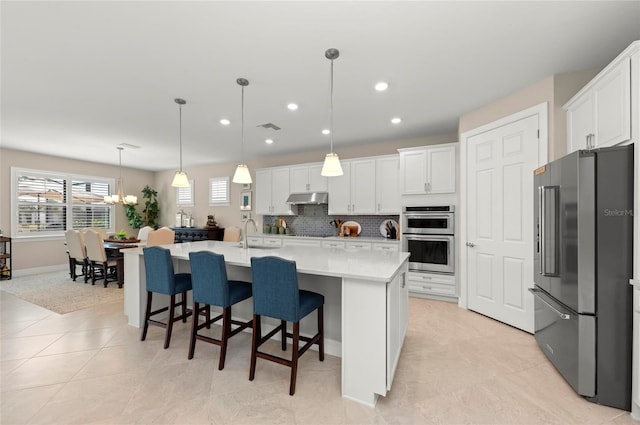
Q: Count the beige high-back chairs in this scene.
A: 6